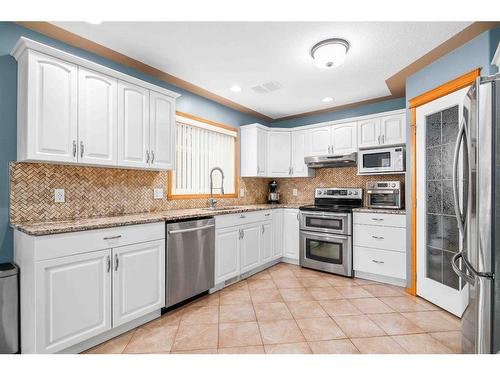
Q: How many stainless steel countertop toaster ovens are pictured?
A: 1